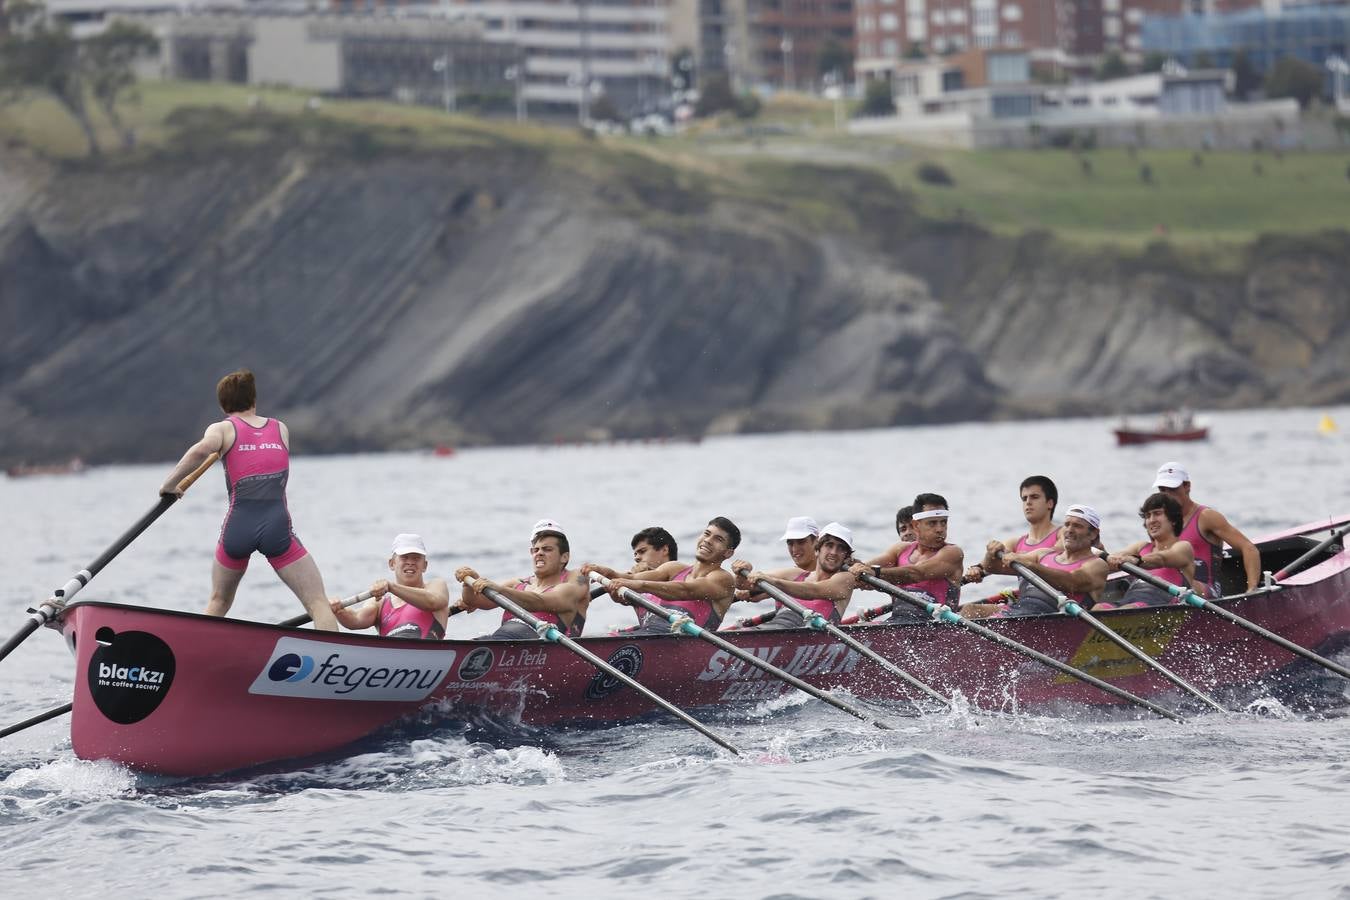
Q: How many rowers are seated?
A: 13